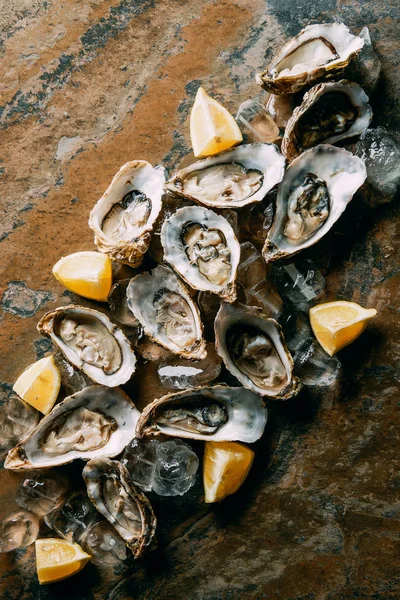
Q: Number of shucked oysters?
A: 12